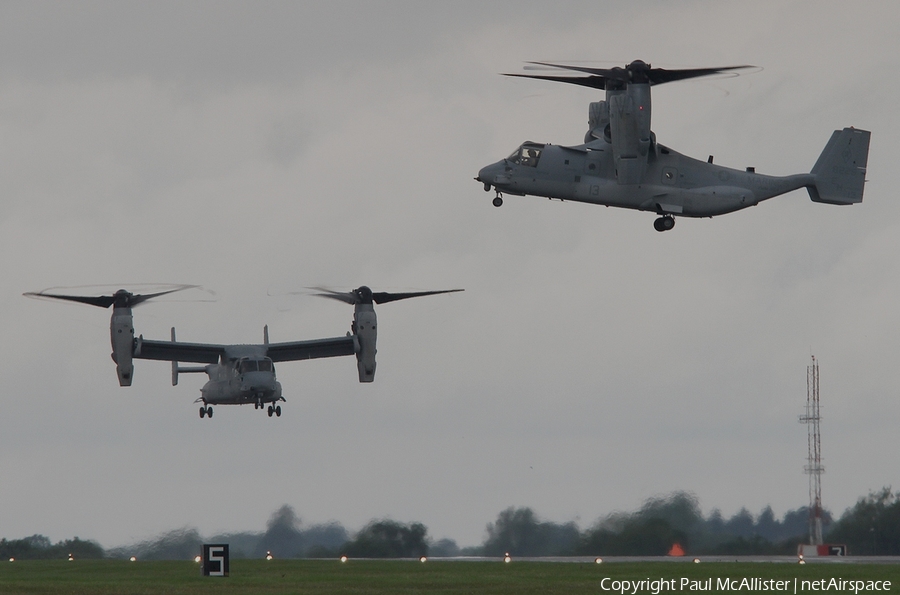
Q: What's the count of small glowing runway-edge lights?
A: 11